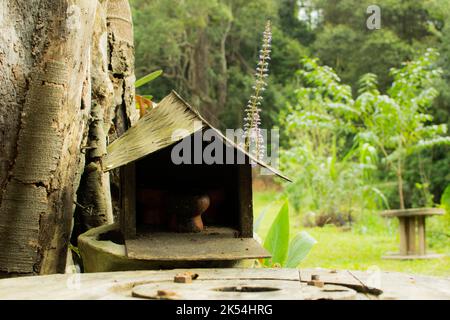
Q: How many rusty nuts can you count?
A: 3